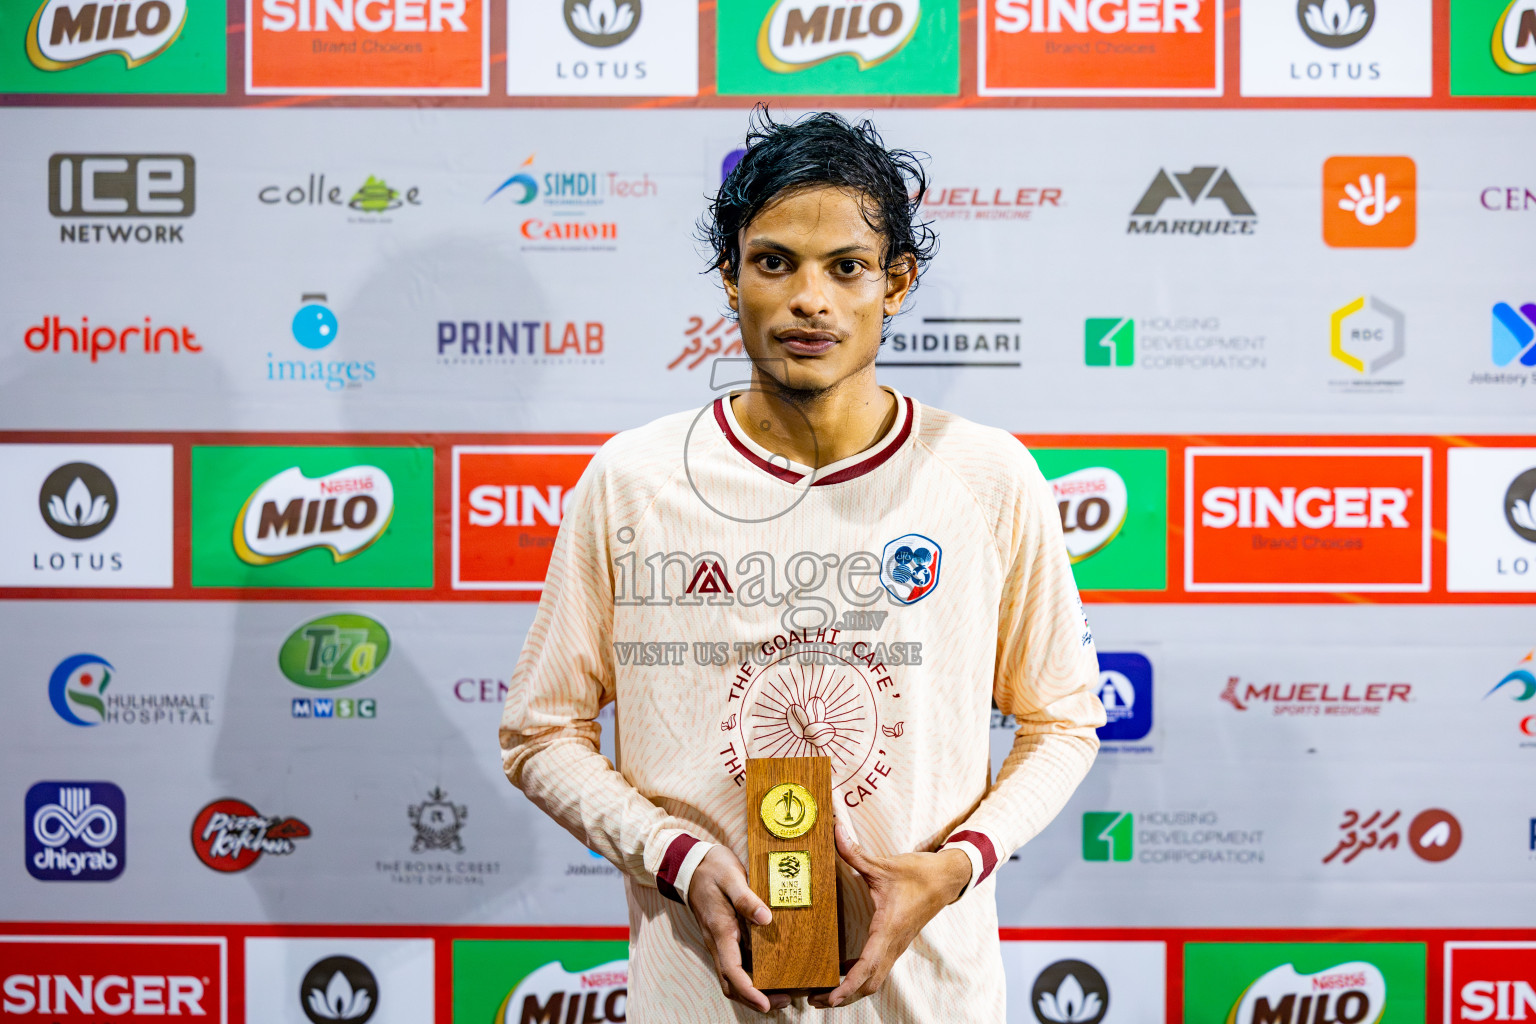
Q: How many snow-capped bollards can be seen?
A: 0